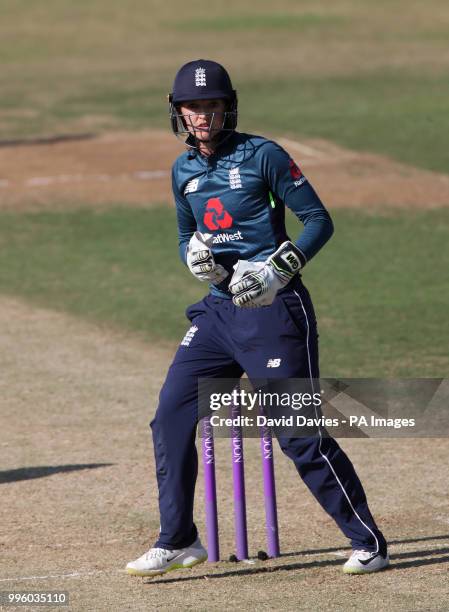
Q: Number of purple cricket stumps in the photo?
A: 3